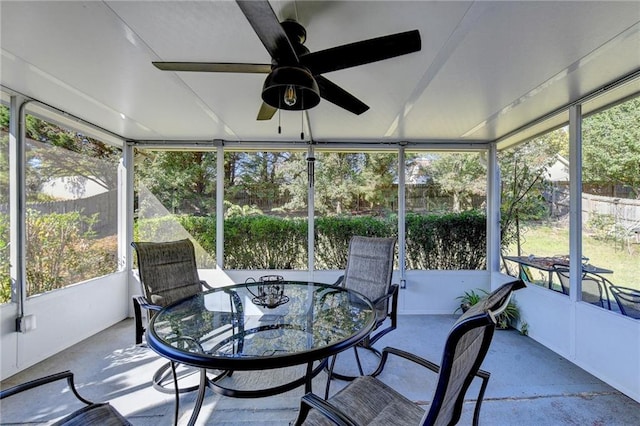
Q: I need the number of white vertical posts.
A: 7